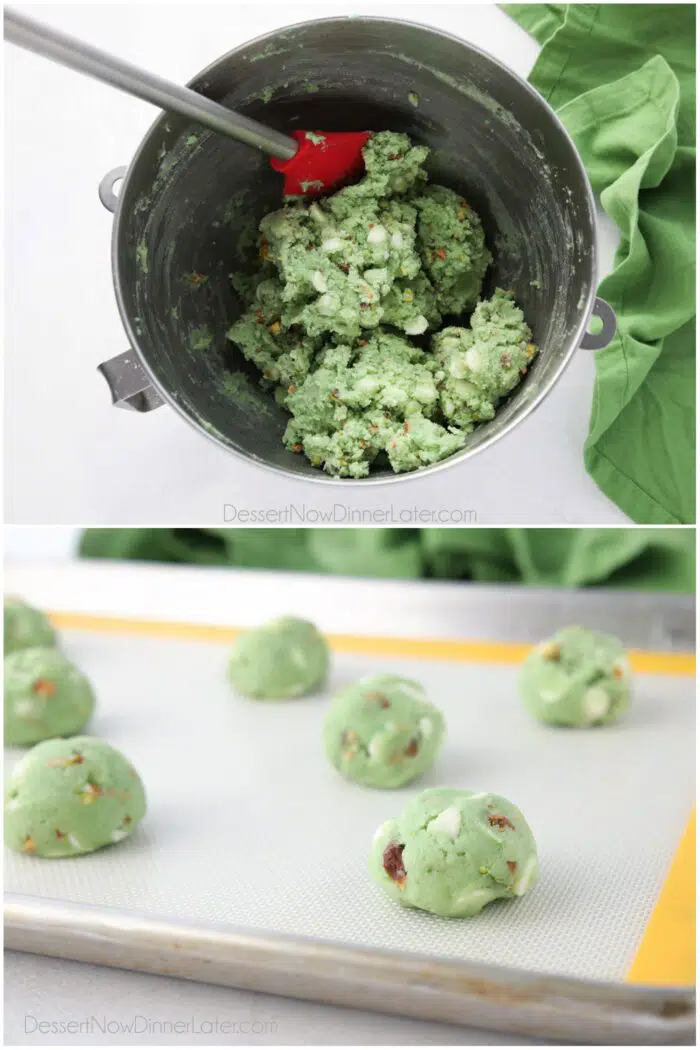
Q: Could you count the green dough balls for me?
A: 7